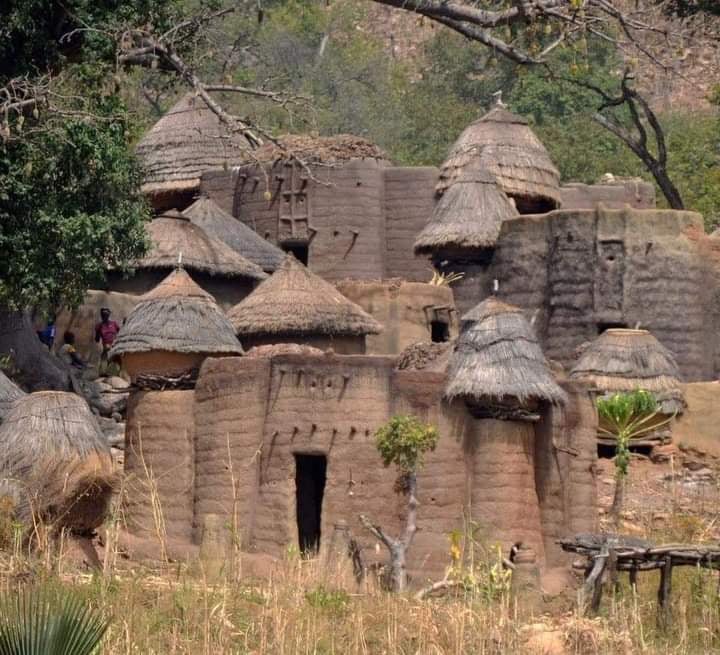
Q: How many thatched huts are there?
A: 11